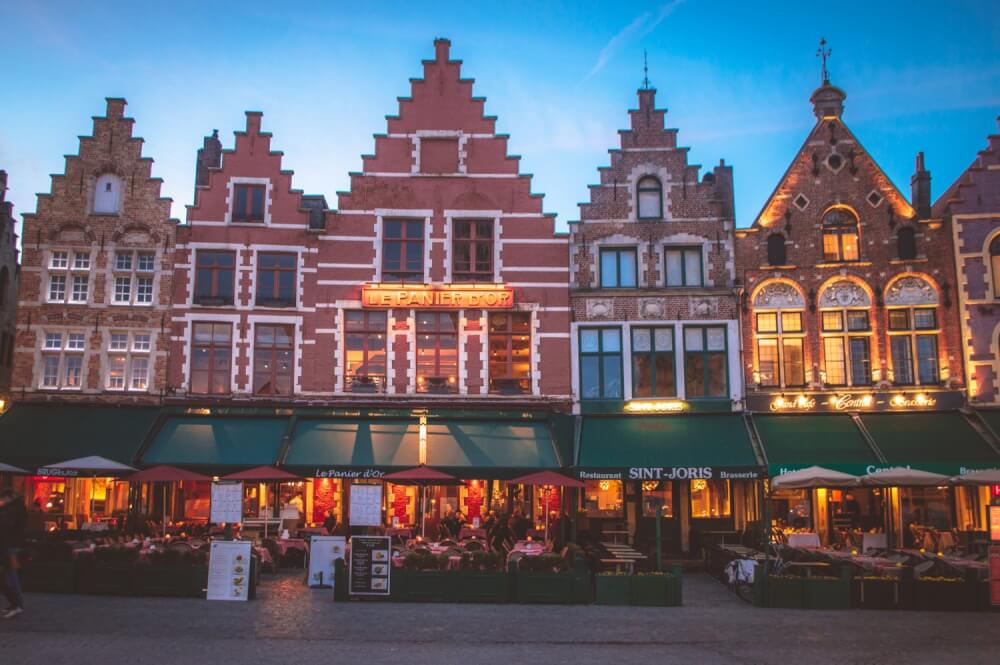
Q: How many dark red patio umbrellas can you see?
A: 4